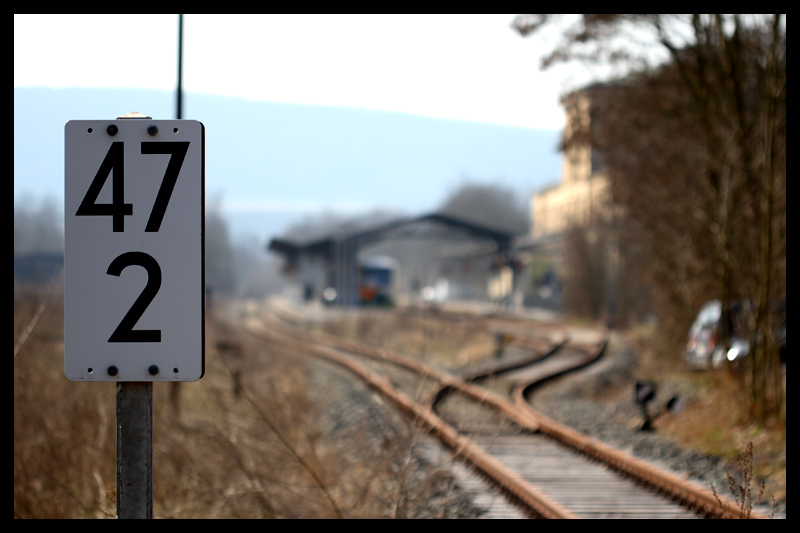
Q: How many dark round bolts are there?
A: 4